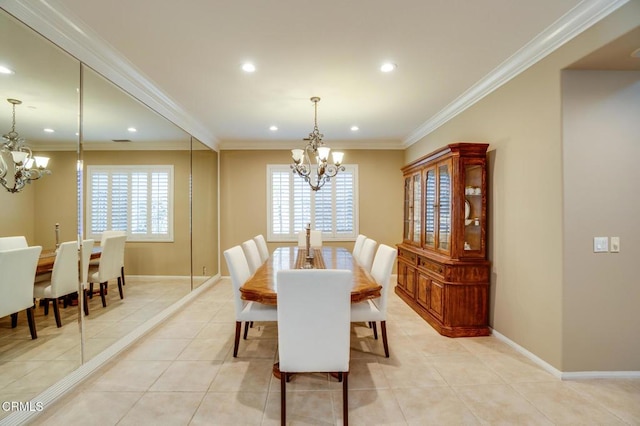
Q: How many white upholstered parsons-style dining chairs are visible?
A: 8